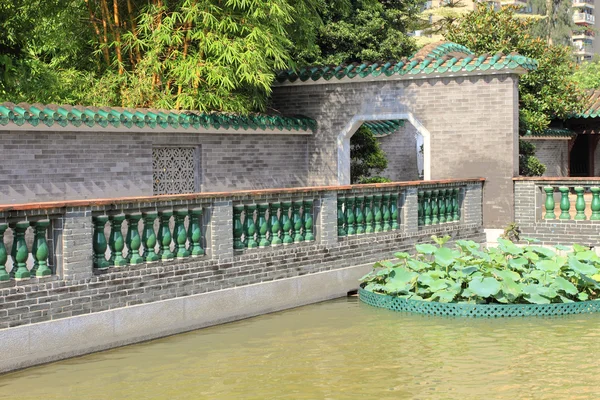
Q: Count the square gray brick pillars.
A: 6